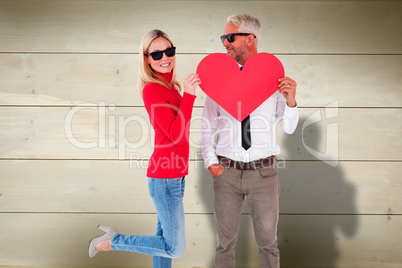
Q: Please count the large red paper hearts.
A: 1